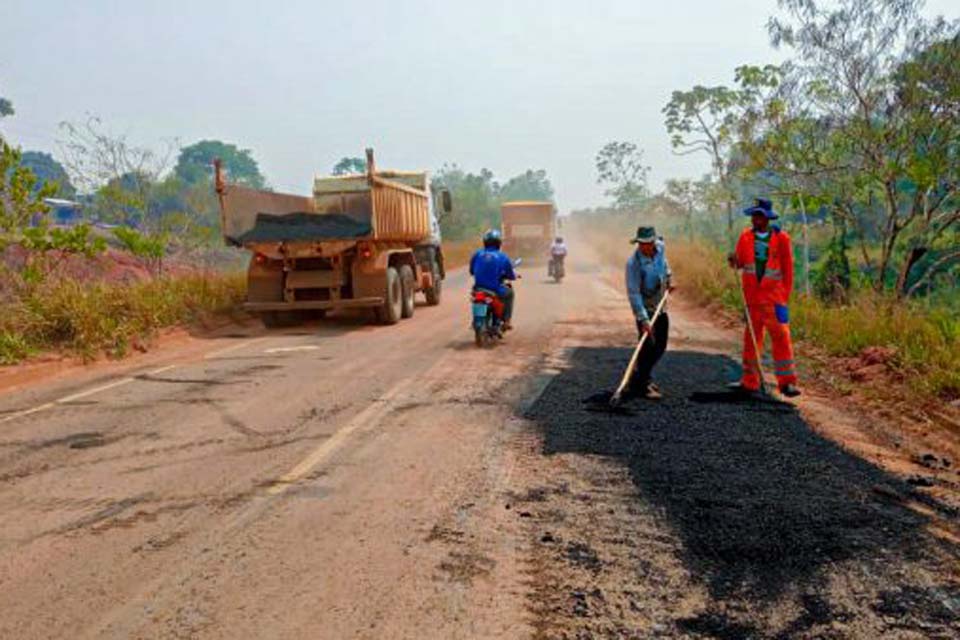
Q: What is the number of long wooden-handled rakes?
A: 2